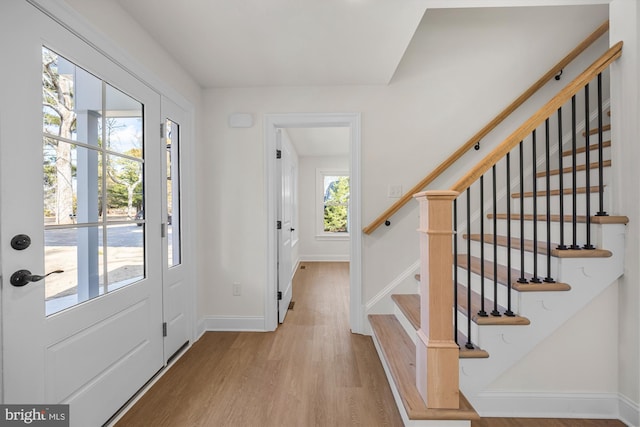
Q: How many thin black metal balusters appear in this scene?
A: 12